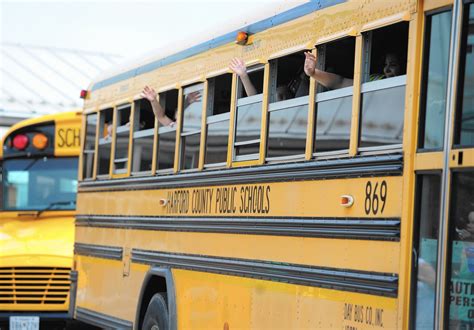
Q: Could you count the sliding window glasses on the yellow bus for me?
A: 11